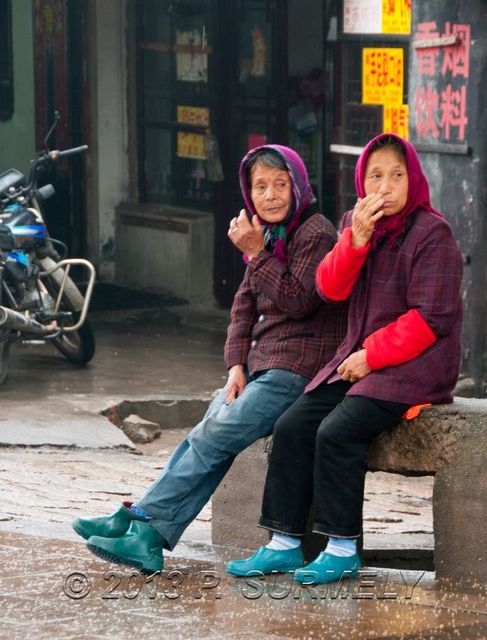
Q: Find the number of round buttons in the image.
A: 2